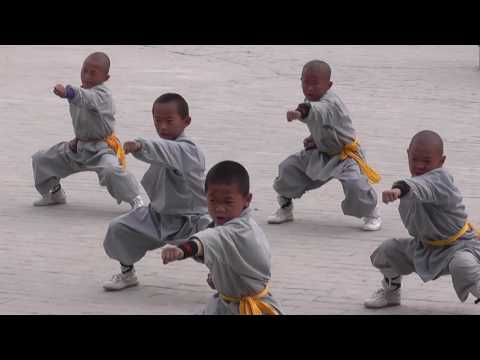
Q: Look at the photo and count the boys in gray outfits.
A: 5